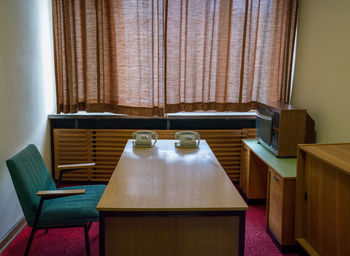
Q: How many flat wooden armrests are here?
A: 2